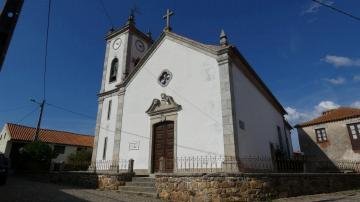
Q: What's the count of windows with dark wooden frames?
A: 2